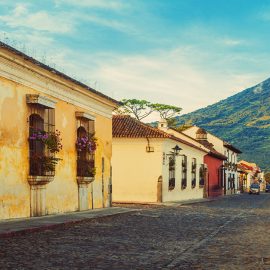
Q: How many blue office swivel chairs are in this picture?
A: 0